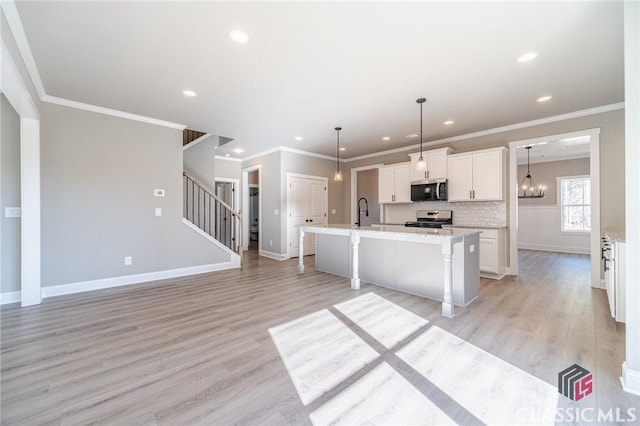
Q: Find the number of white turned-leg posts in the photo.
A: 3